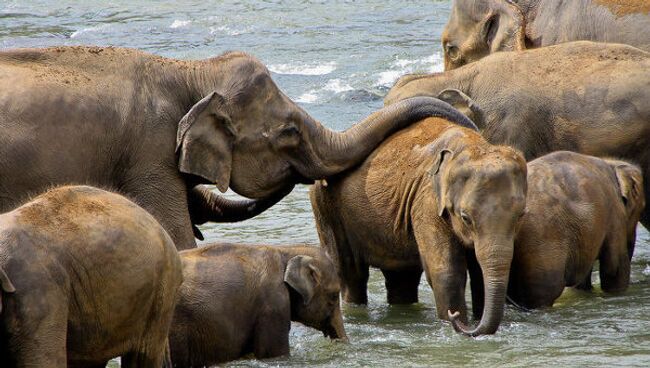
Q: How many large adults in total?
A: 3